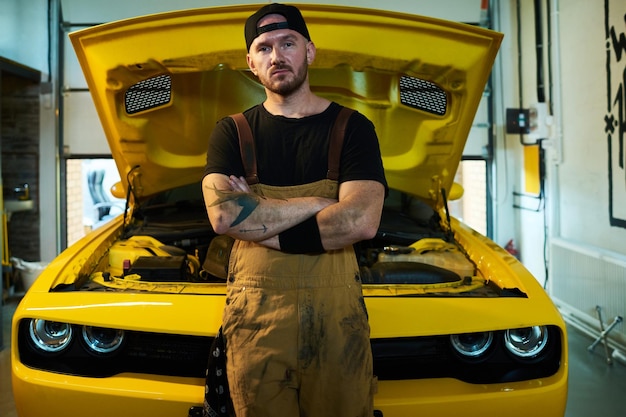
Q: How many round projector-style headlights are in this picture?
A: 4